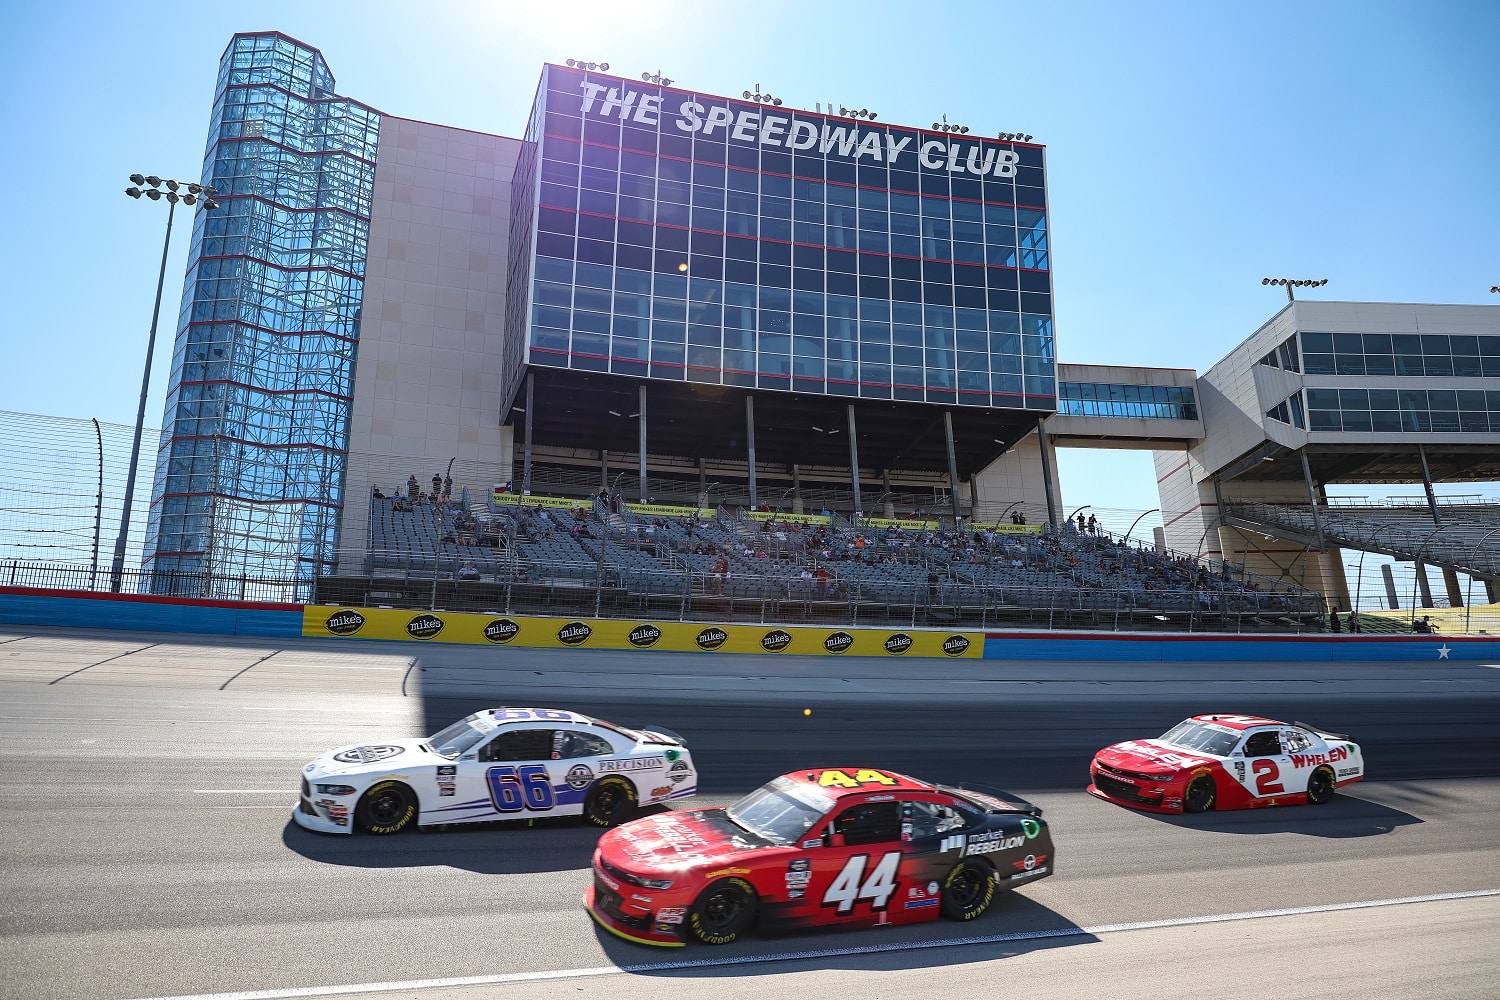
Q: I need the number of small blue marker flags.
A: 0